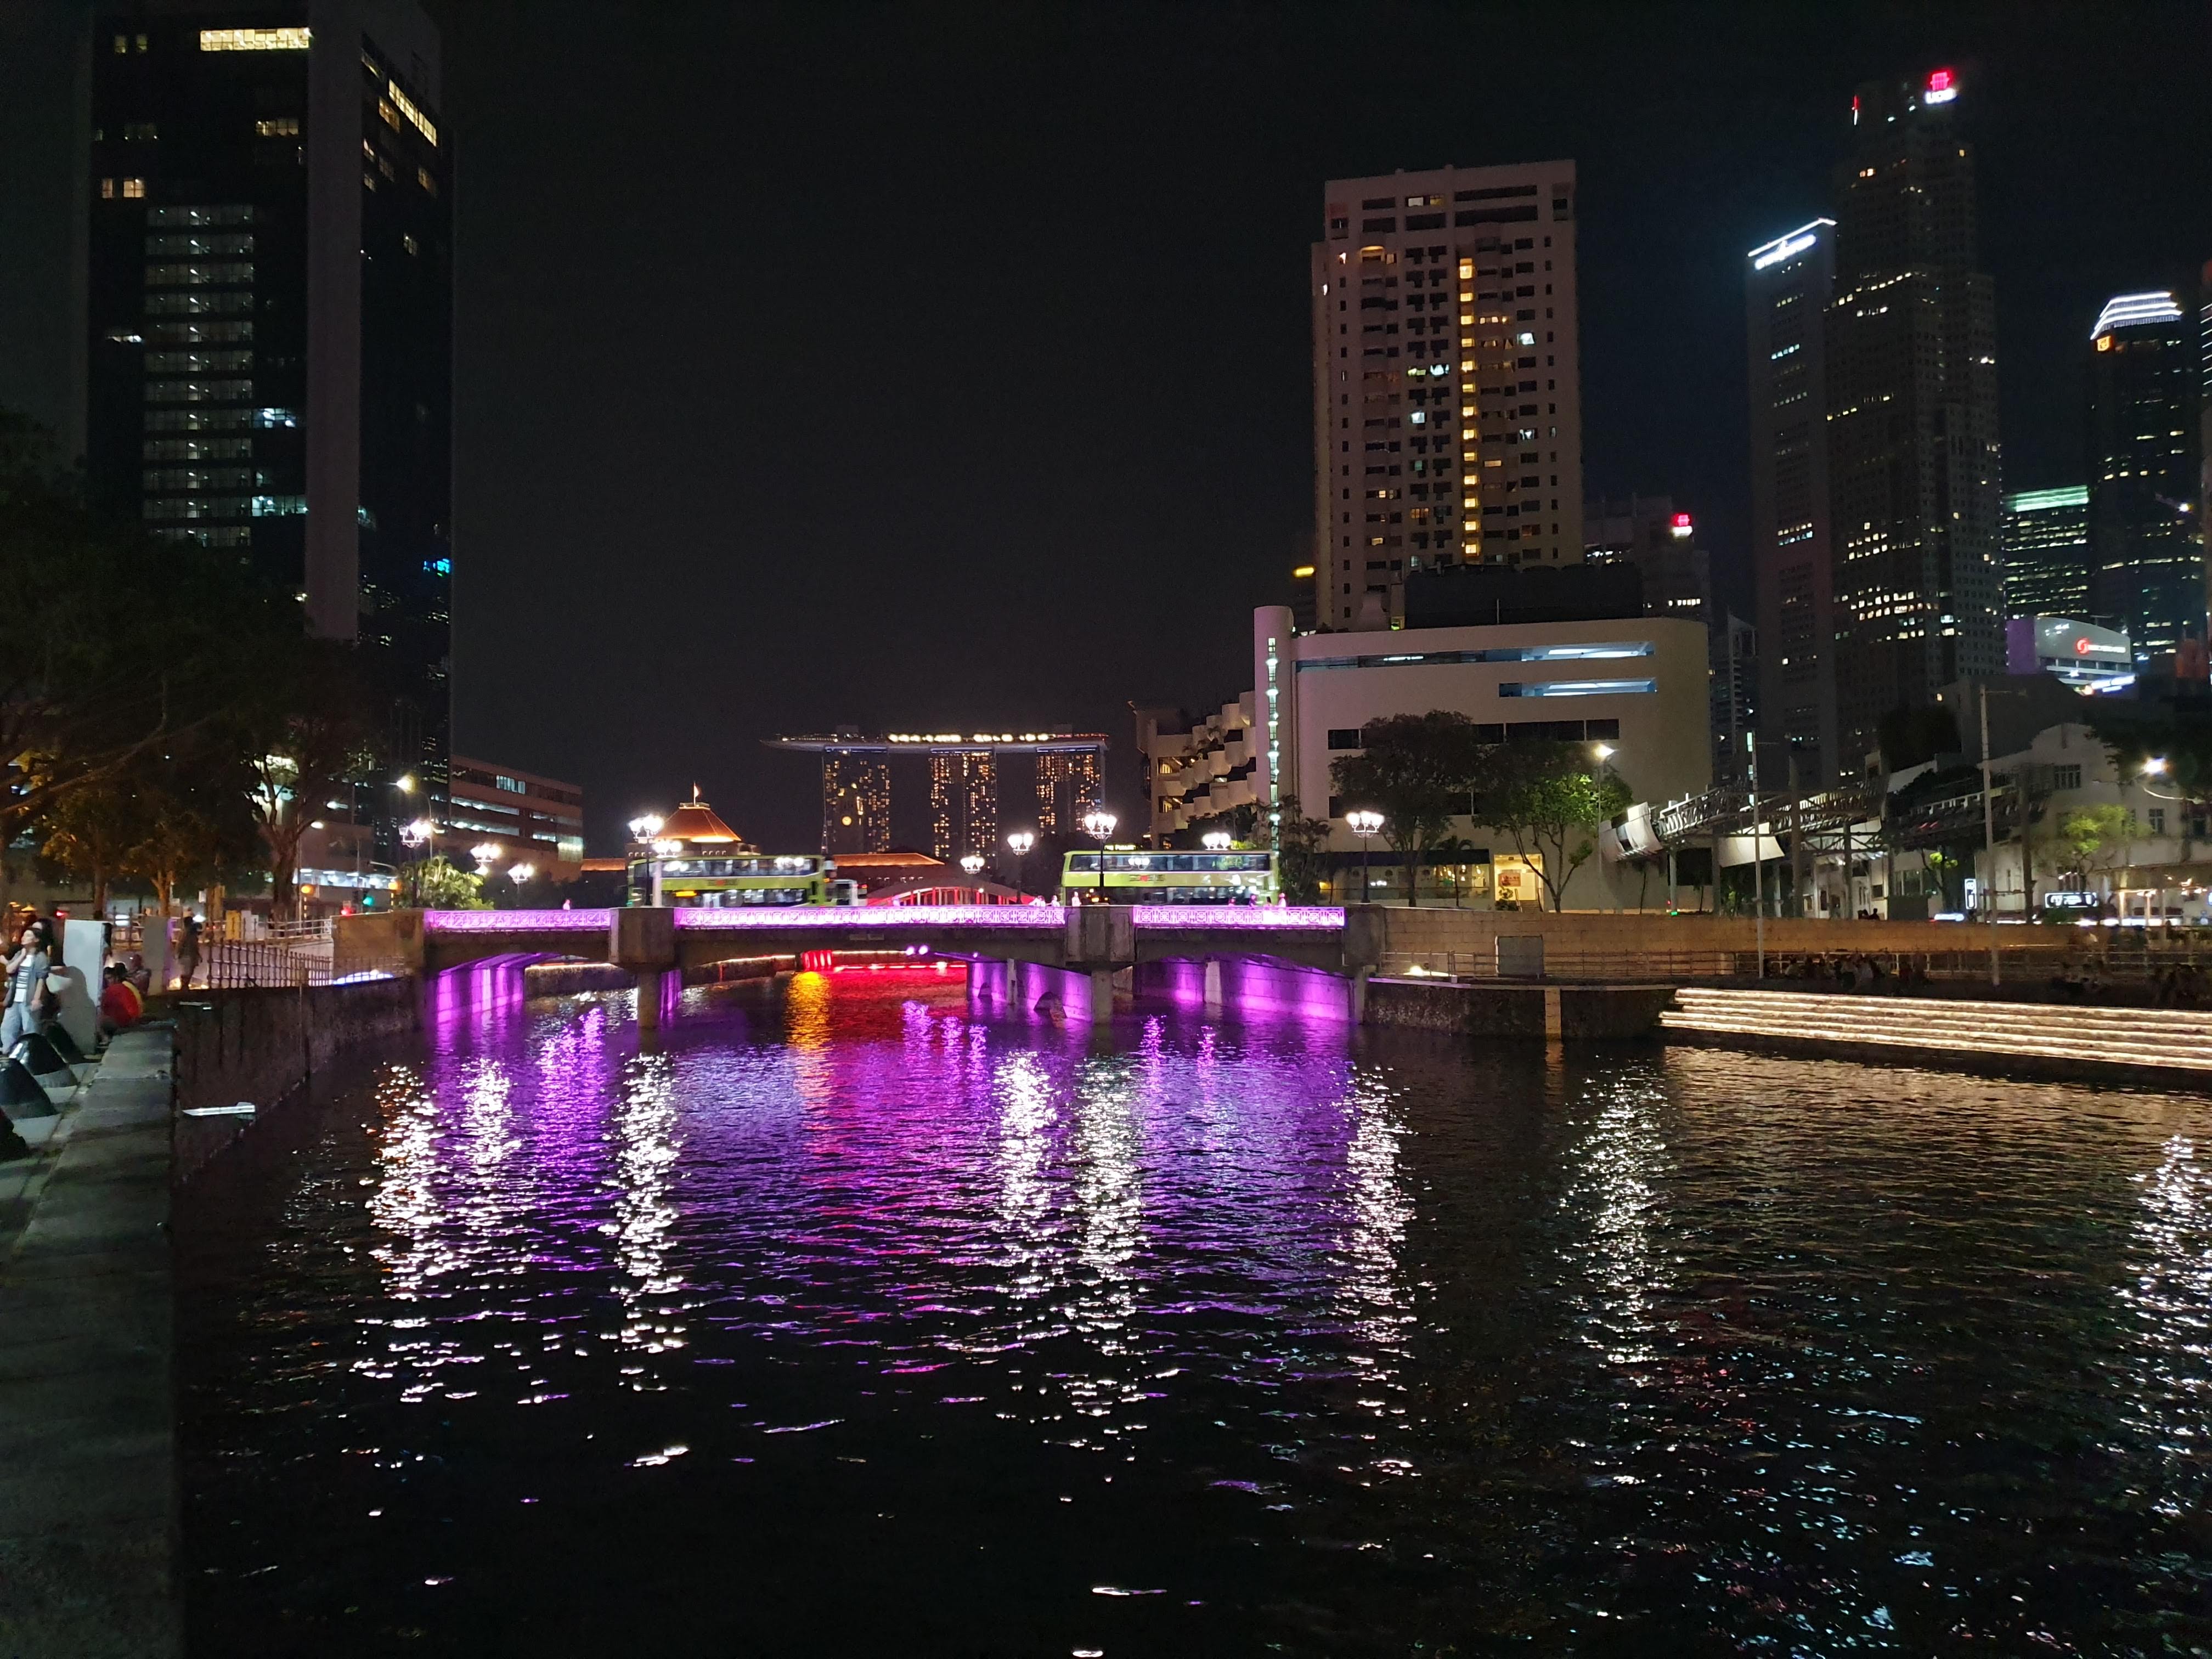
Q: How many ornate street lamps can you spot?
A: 10